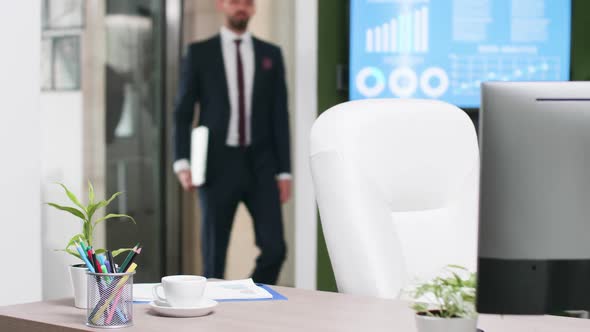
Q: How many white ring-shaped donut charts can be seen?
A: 3